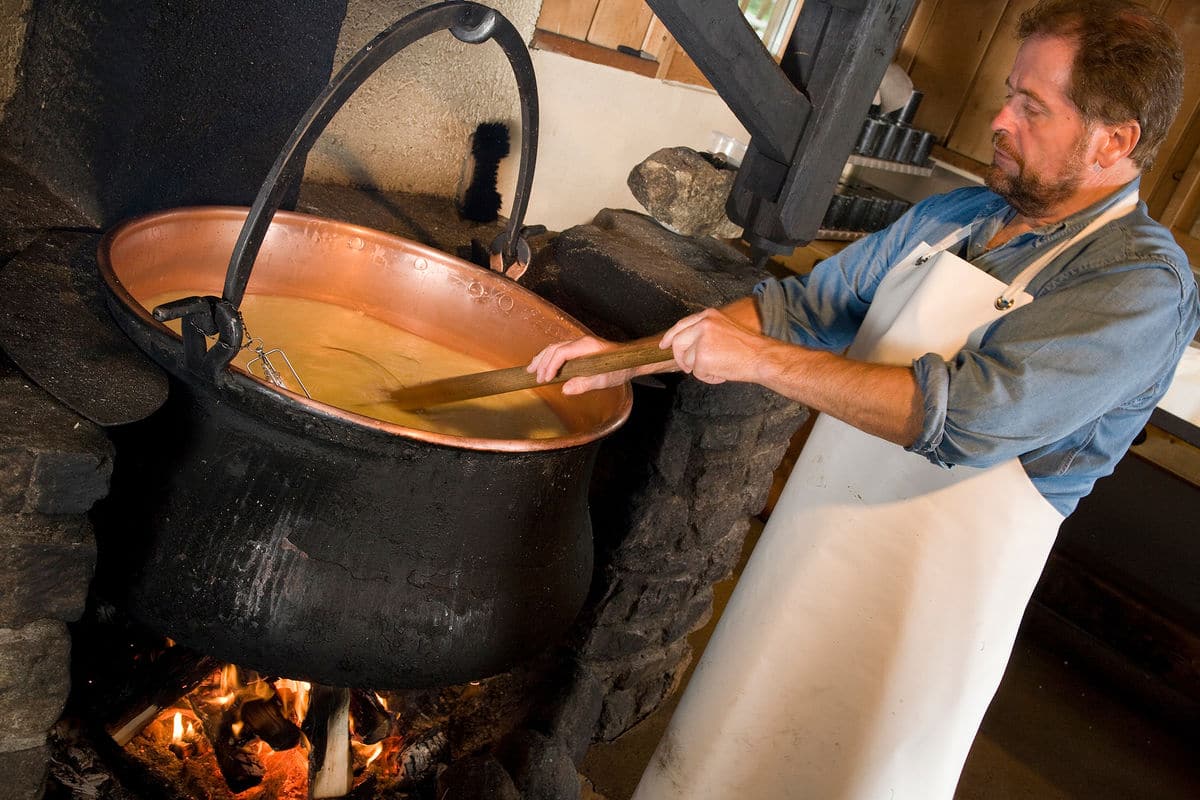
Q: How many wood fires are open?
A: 1